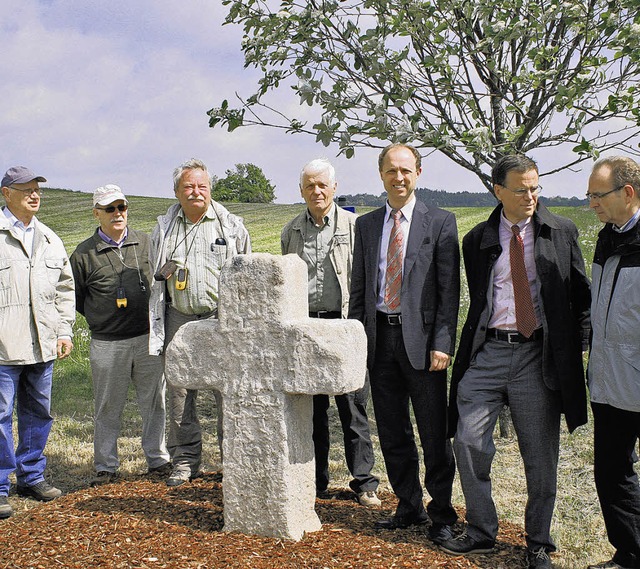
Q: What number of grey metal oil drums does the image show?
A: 0